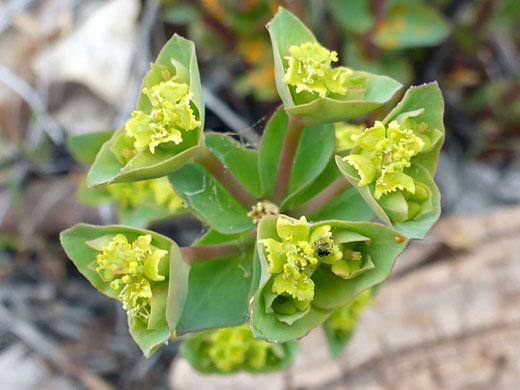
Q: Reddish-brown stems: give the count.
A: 4